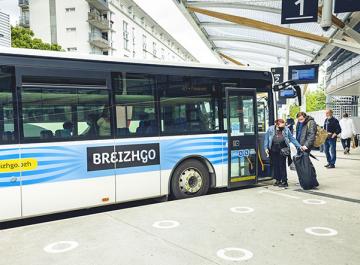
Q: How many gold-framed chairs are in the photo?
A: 0